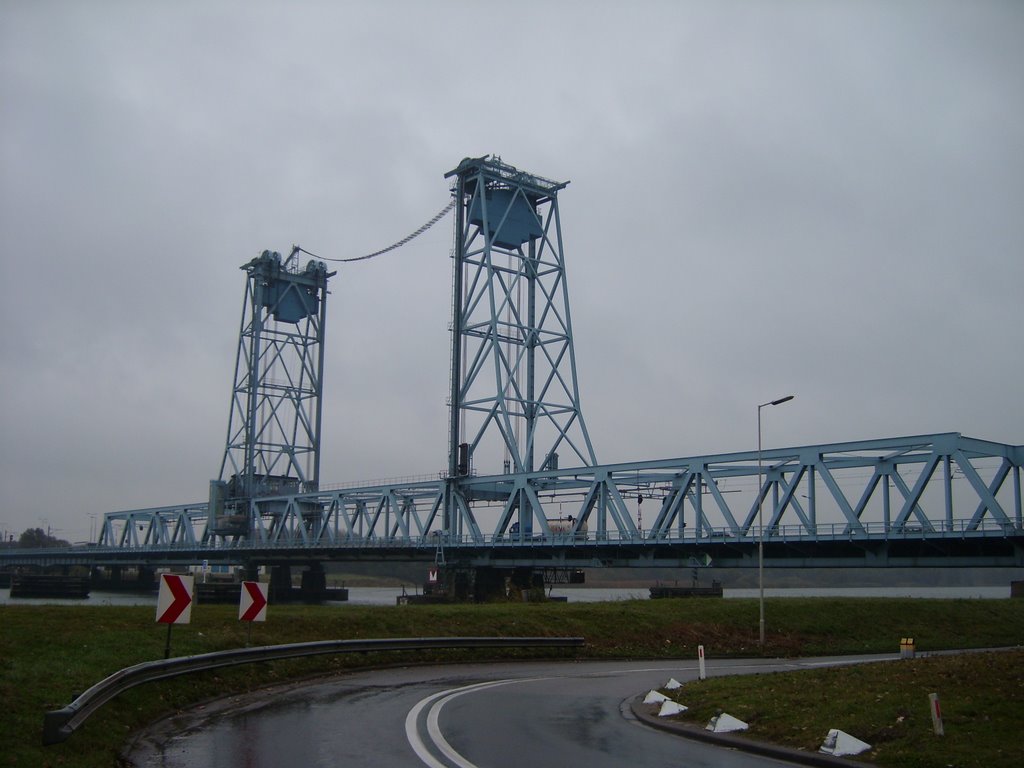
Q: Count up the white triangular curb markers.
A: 5